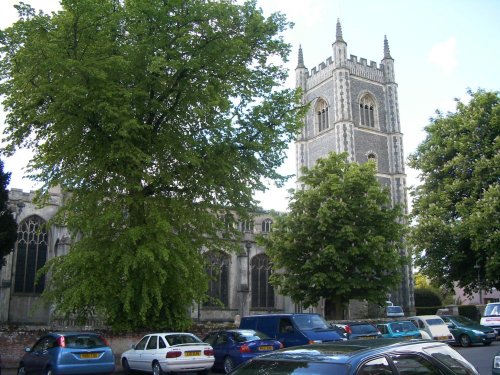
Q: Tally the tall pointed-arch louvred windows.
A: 2